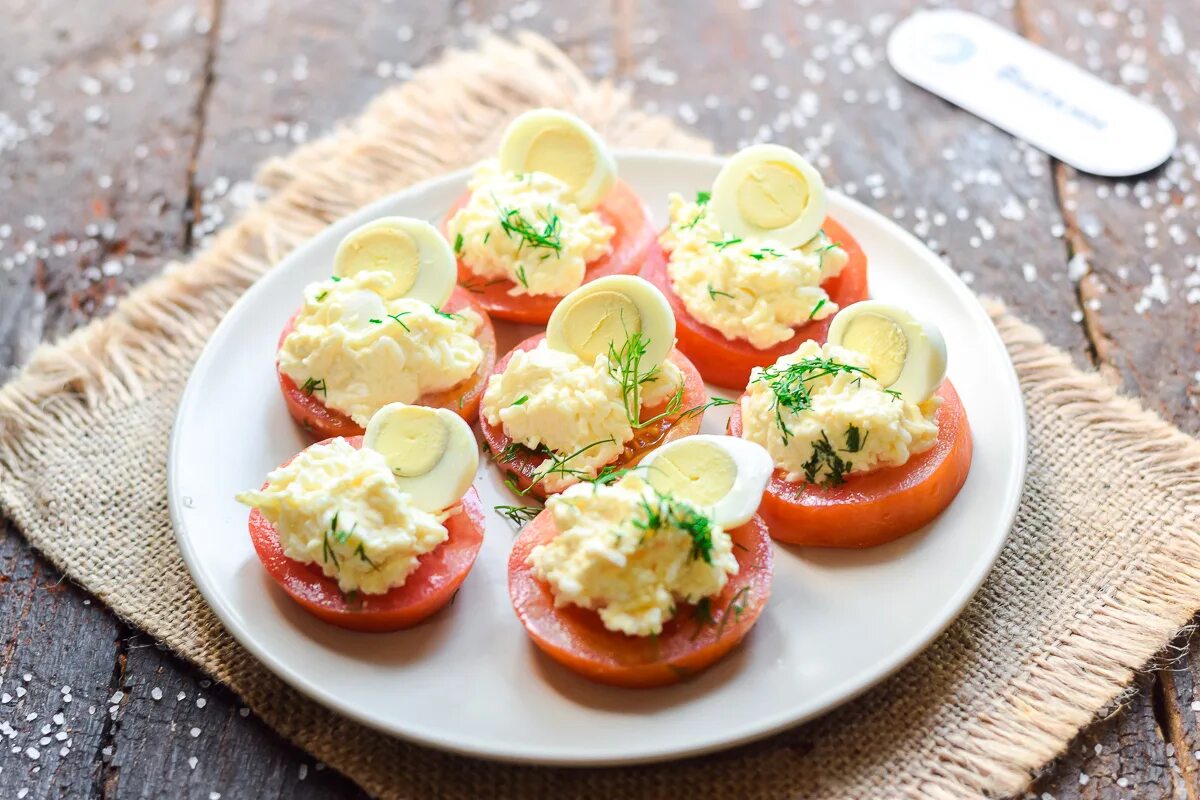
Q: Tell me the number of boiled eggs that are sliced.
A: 7